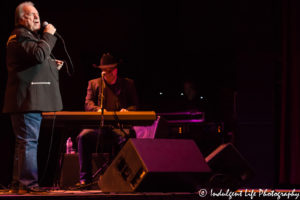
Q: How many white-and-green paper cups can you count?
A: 0